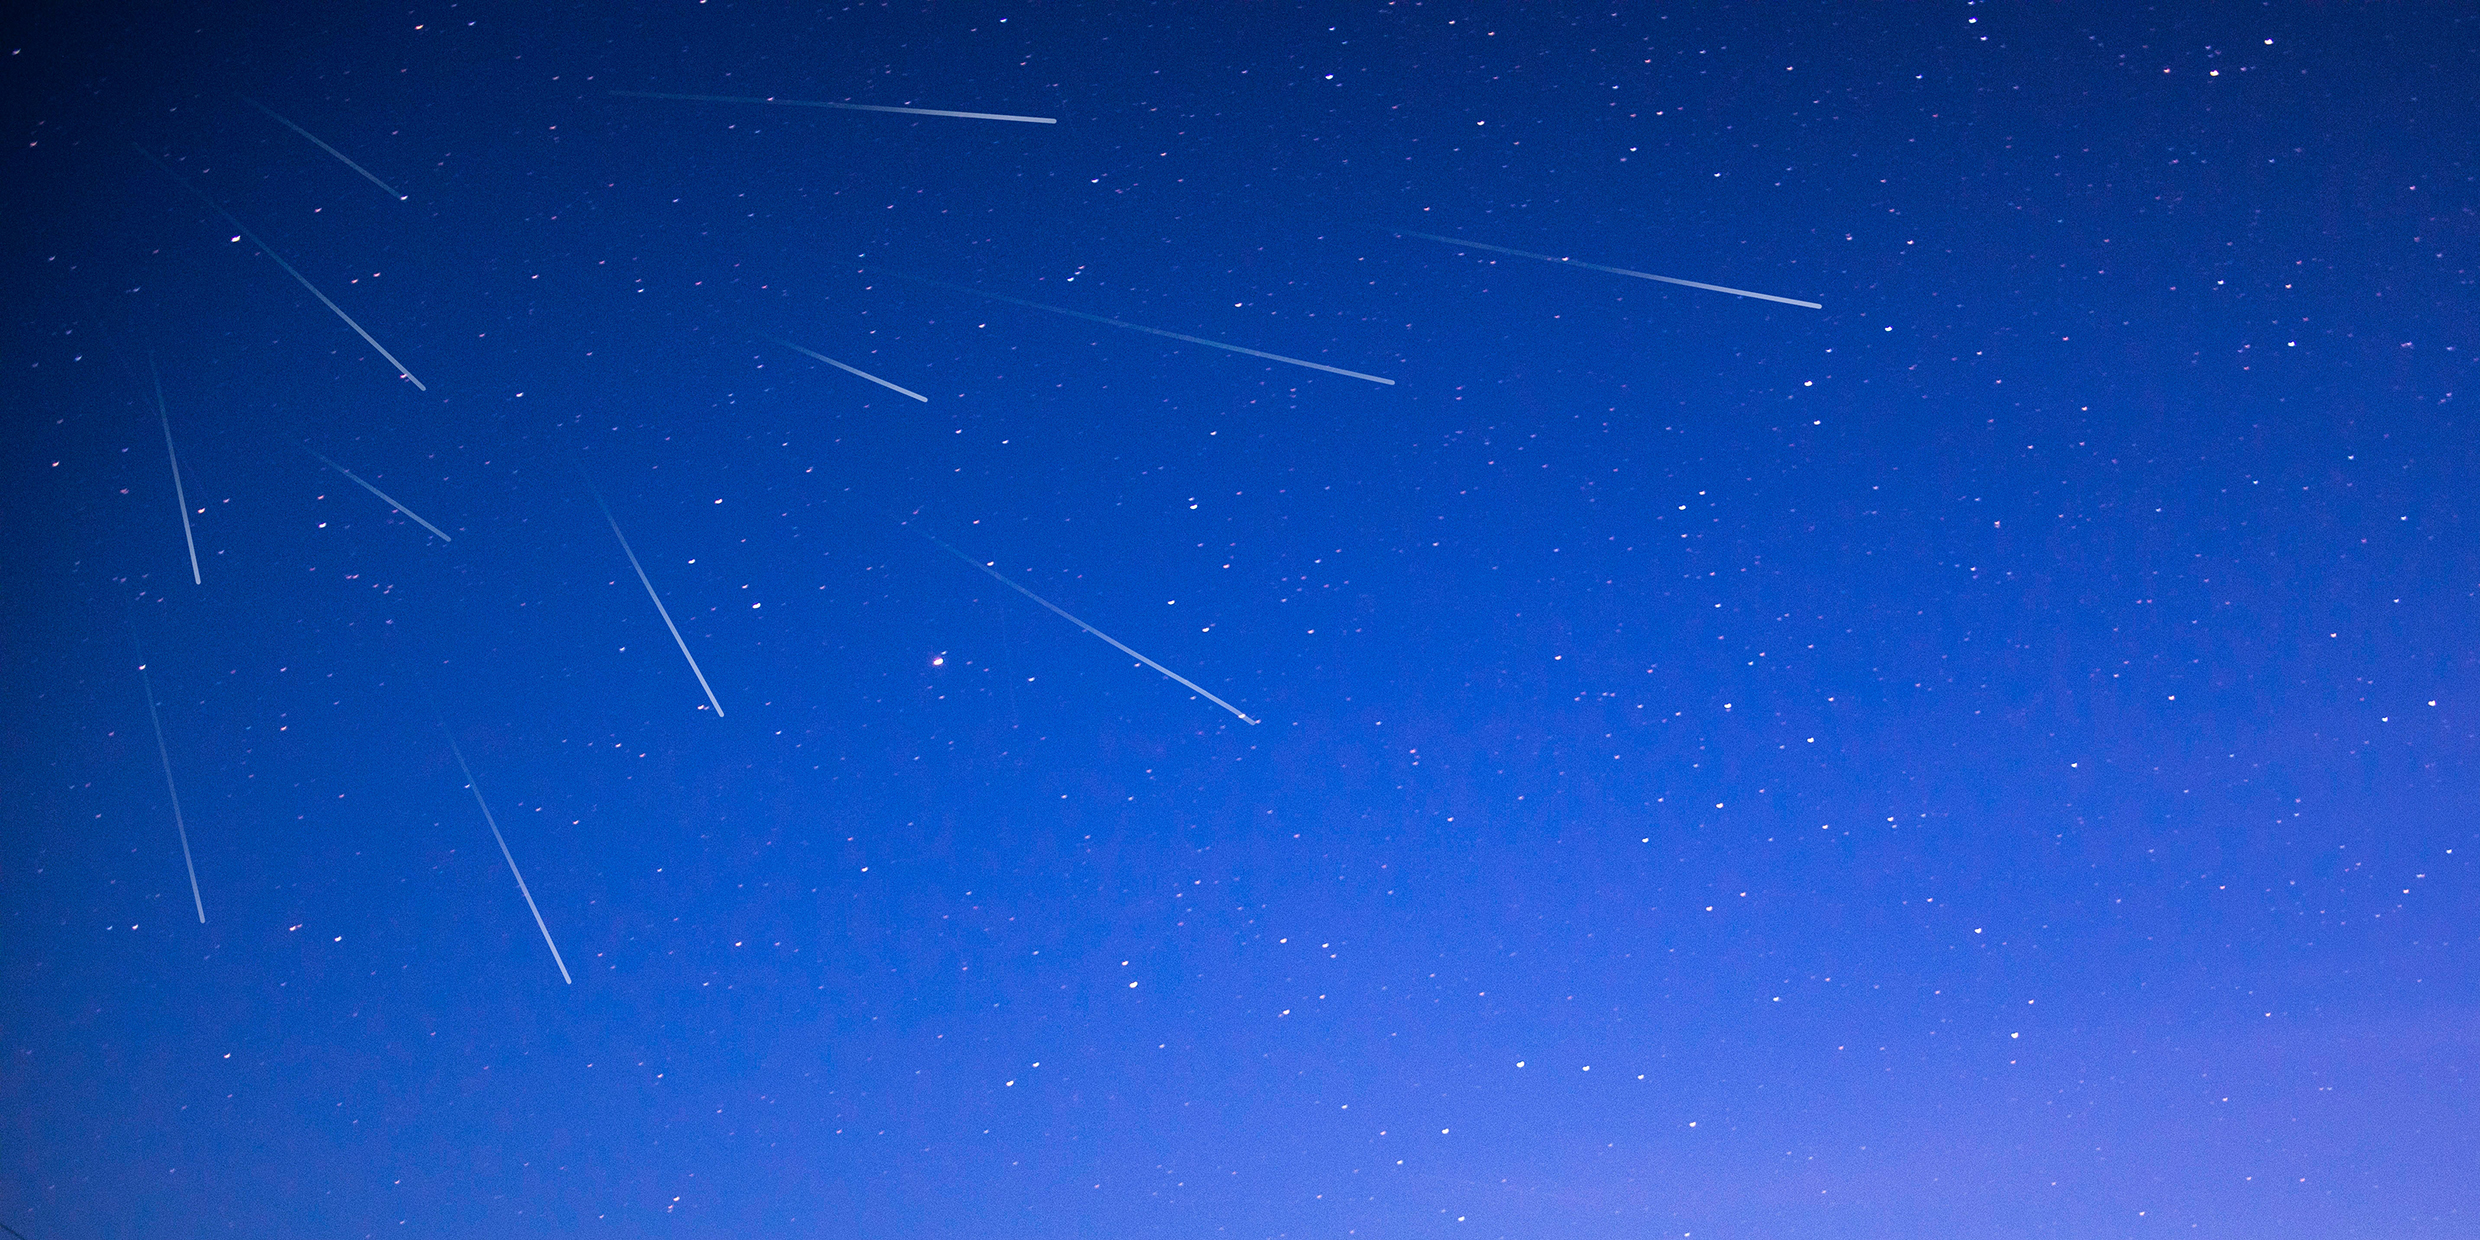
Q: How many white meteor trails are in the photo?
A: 12